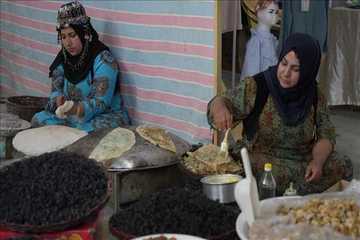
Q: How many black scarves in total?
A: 2